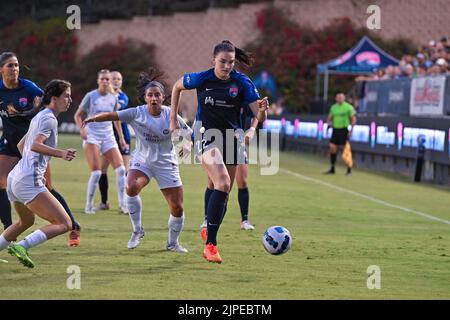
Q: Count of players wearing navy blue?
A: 4